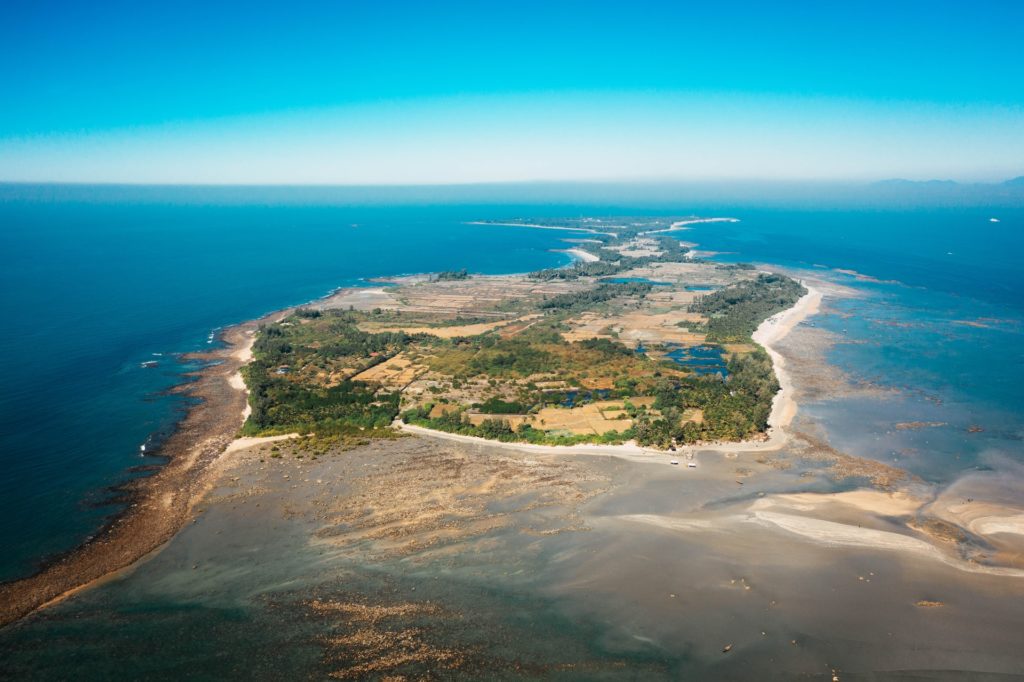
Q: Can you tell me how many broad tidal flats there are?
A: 1